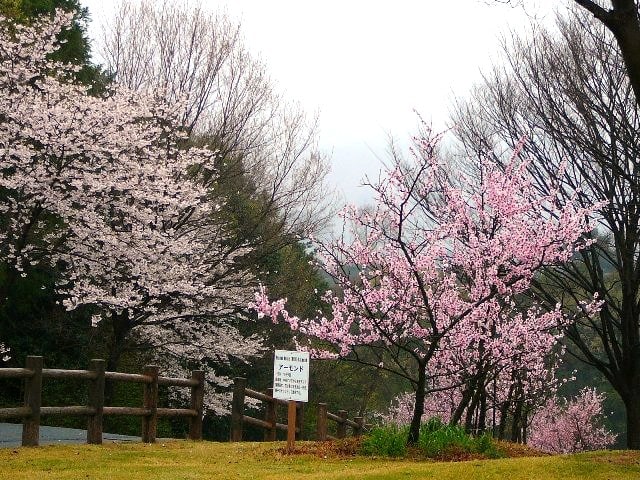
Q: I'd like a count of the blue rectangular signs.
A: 0